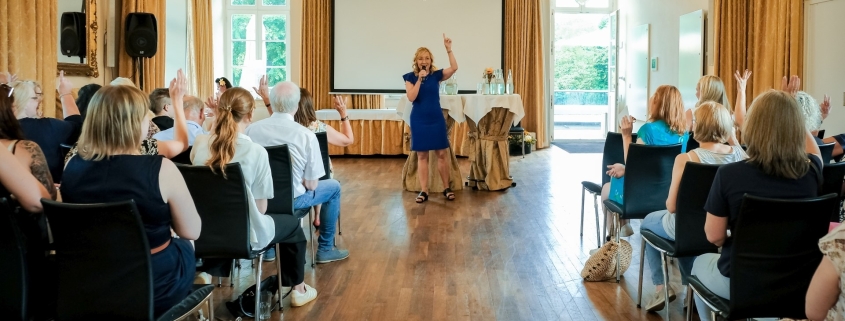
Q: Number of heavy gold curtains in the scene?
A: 6